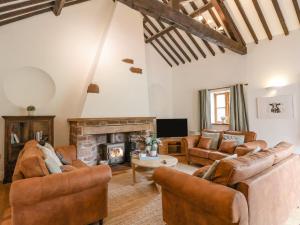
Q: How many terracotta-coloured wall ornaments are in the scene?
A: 3